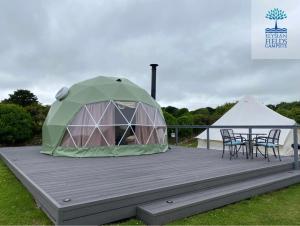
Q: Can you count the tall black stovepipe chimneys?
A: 1